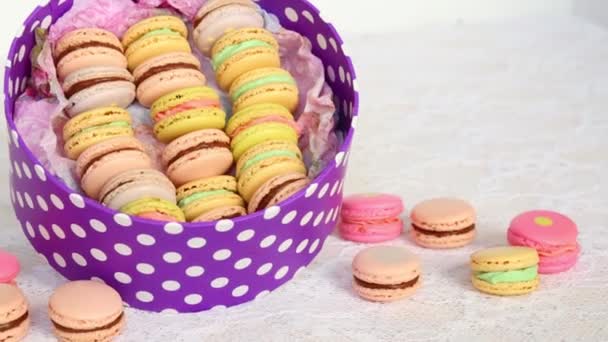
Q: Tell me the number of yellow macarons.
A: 10